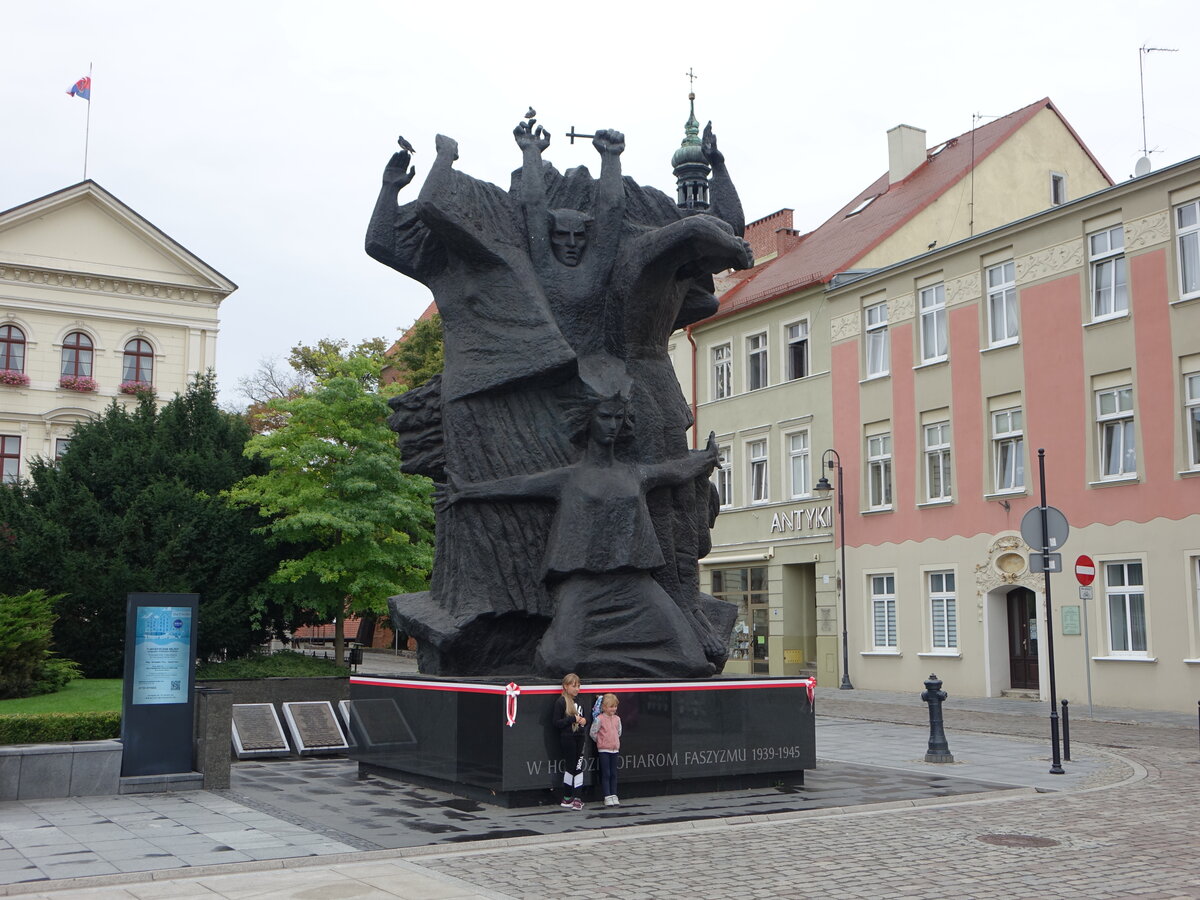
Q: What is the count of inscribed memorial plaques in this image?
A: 3